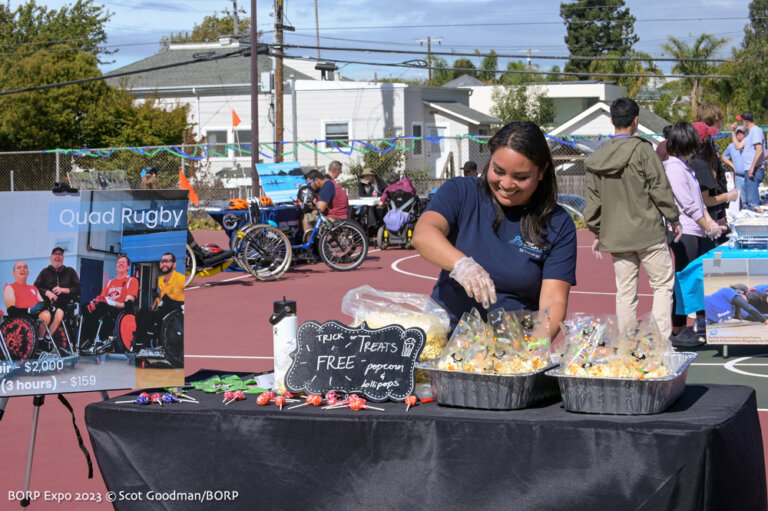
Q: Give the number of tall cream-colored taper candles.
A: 0